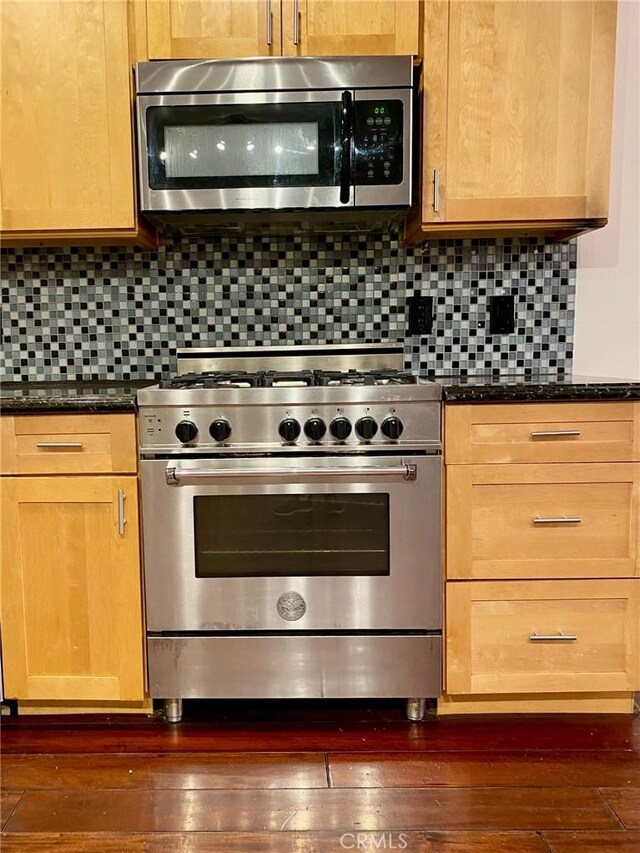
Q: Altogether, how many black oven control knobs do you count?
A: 7